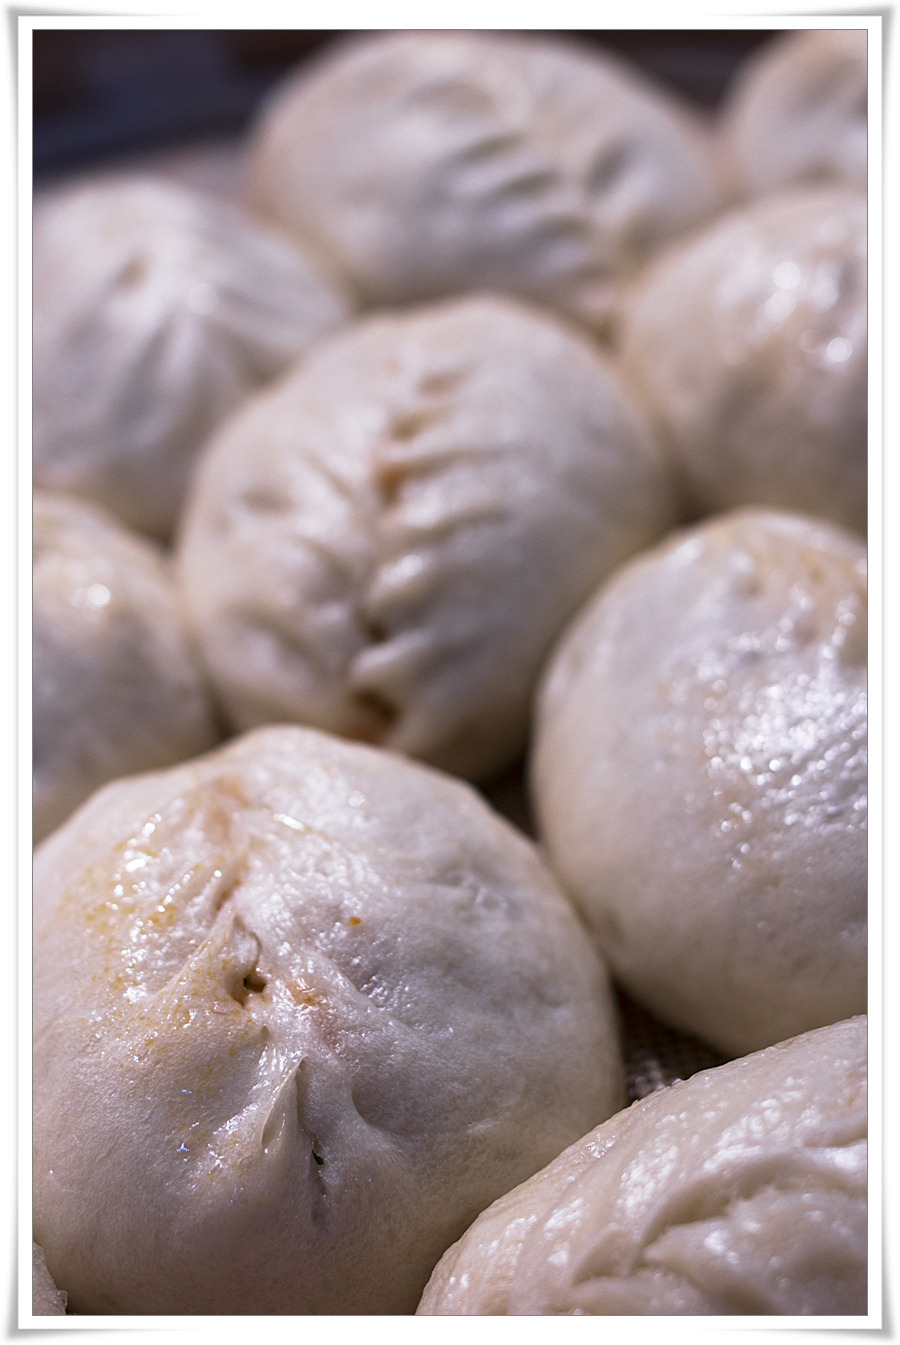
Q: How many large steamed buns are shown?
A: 9